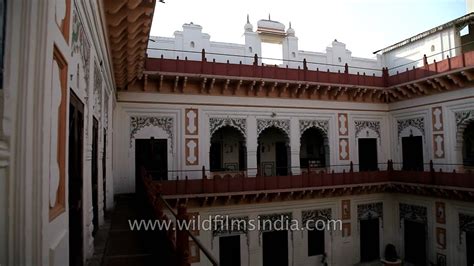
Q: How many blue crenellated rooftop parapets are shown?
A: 0